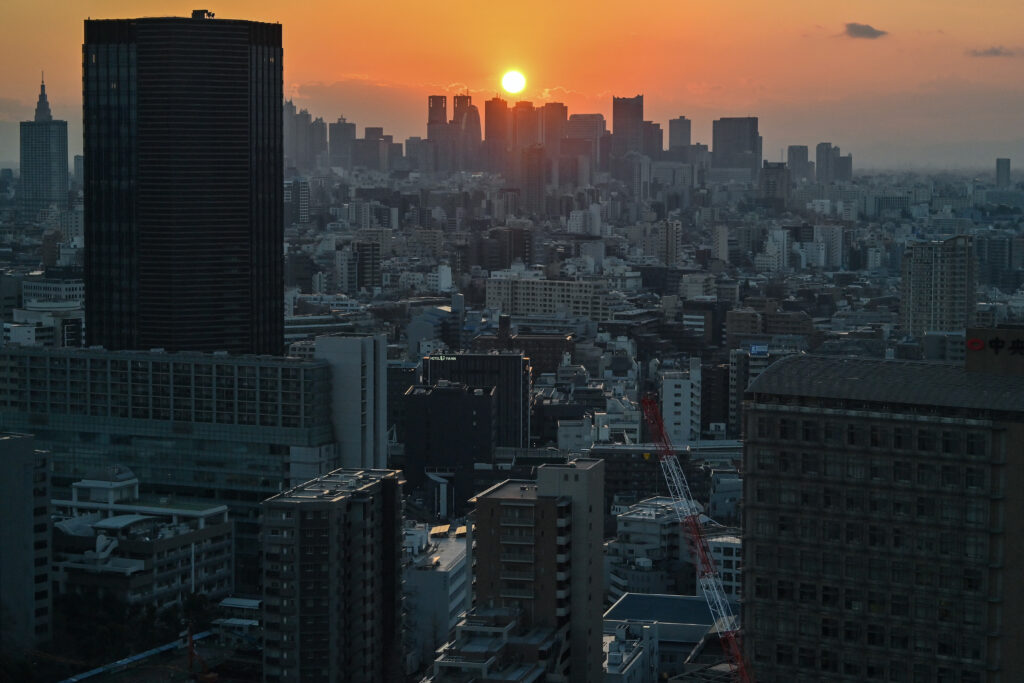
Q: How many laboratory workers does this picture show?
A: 0